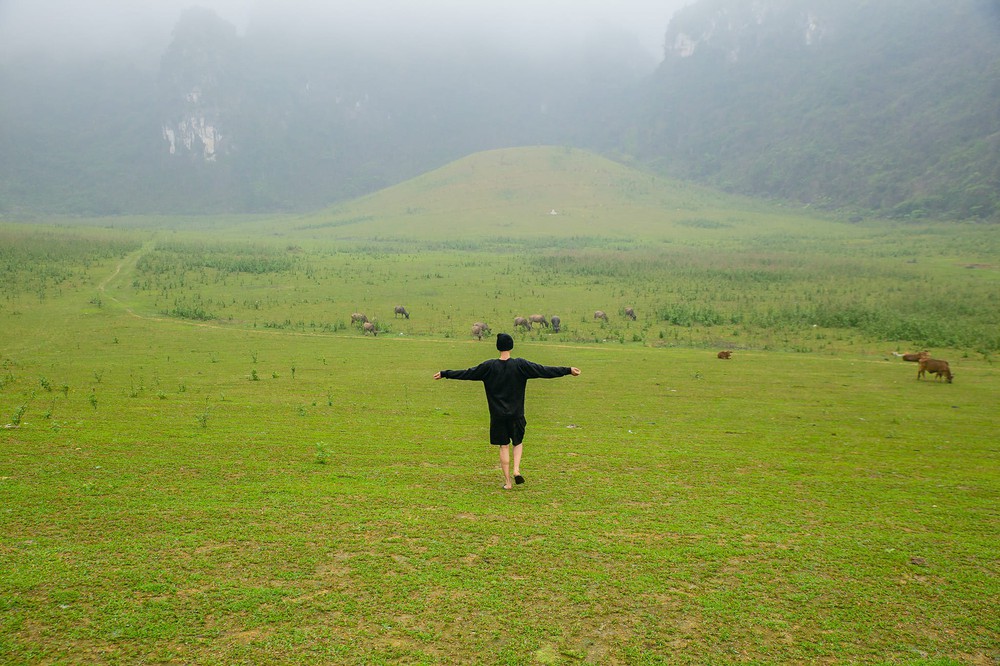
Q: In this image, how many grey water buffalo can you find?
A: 10